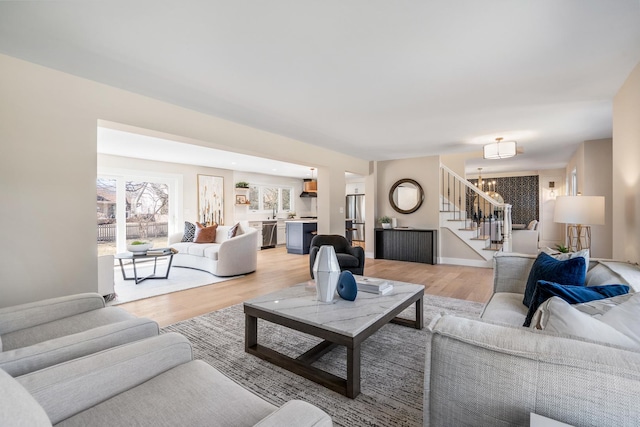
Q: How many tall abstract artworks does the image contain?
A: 1